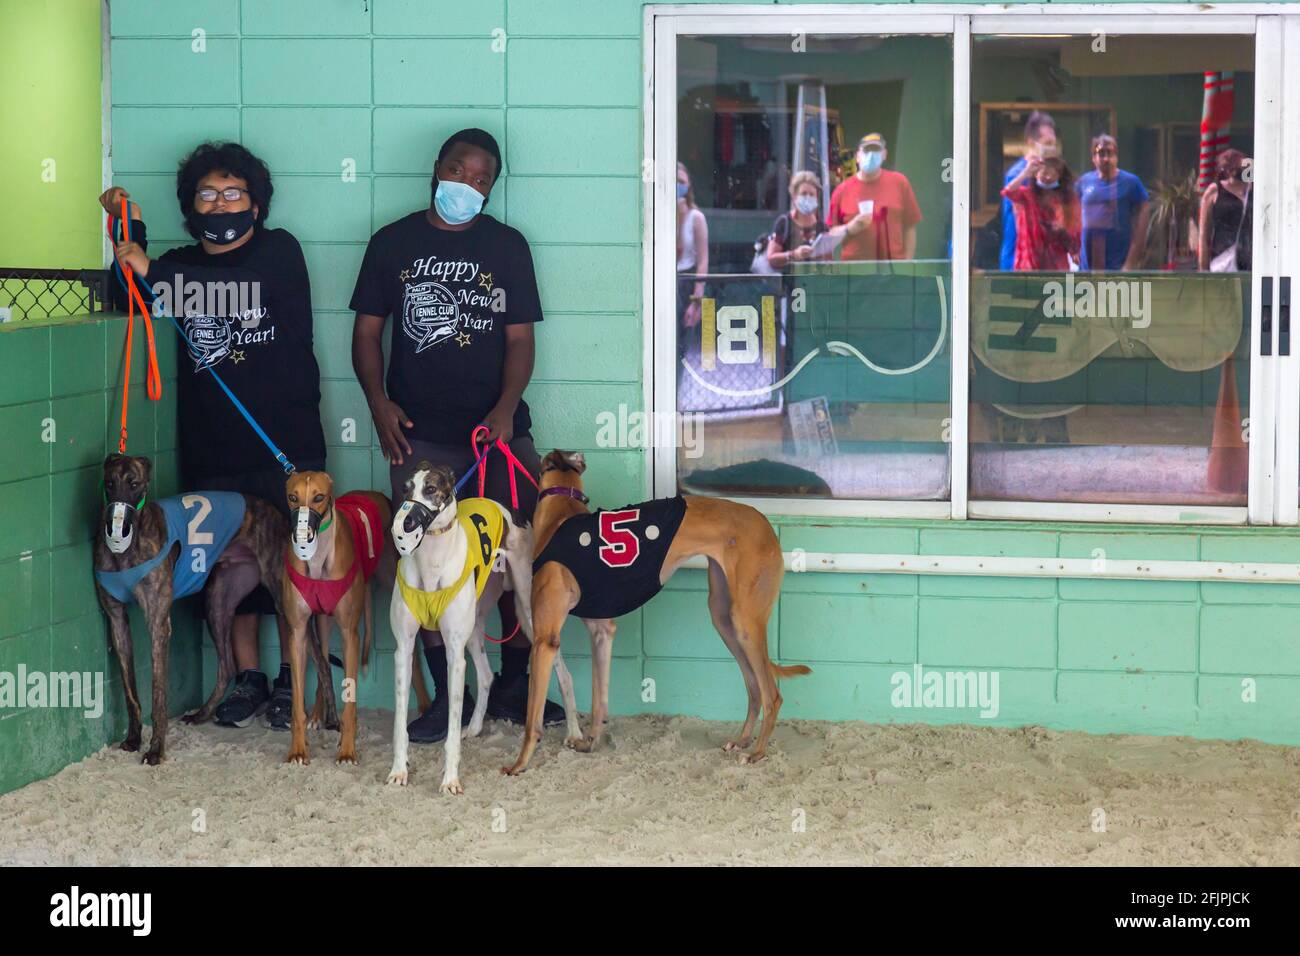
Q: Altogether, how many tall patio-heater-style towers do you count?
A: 1